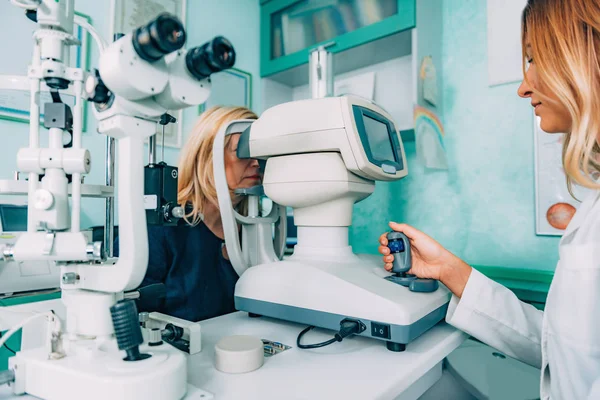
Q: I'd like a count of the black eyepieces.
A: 2